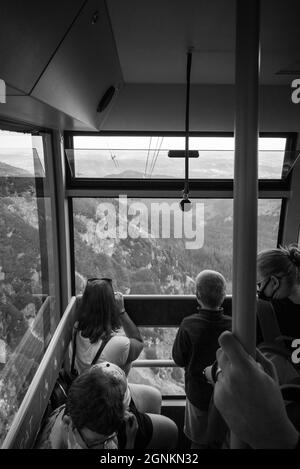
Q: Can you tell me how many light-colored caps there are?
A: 1